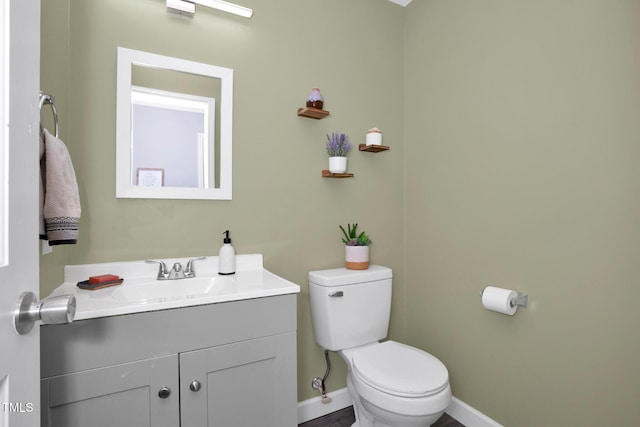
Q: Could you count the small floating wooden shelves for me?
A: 3